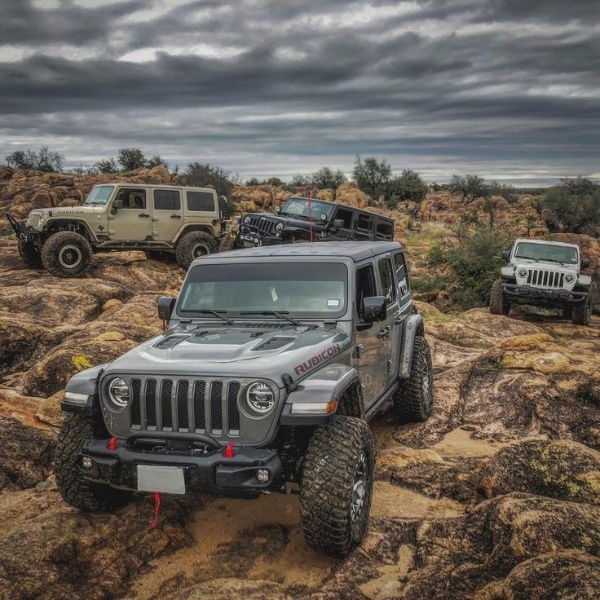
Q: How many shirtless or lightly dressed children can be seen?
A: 0